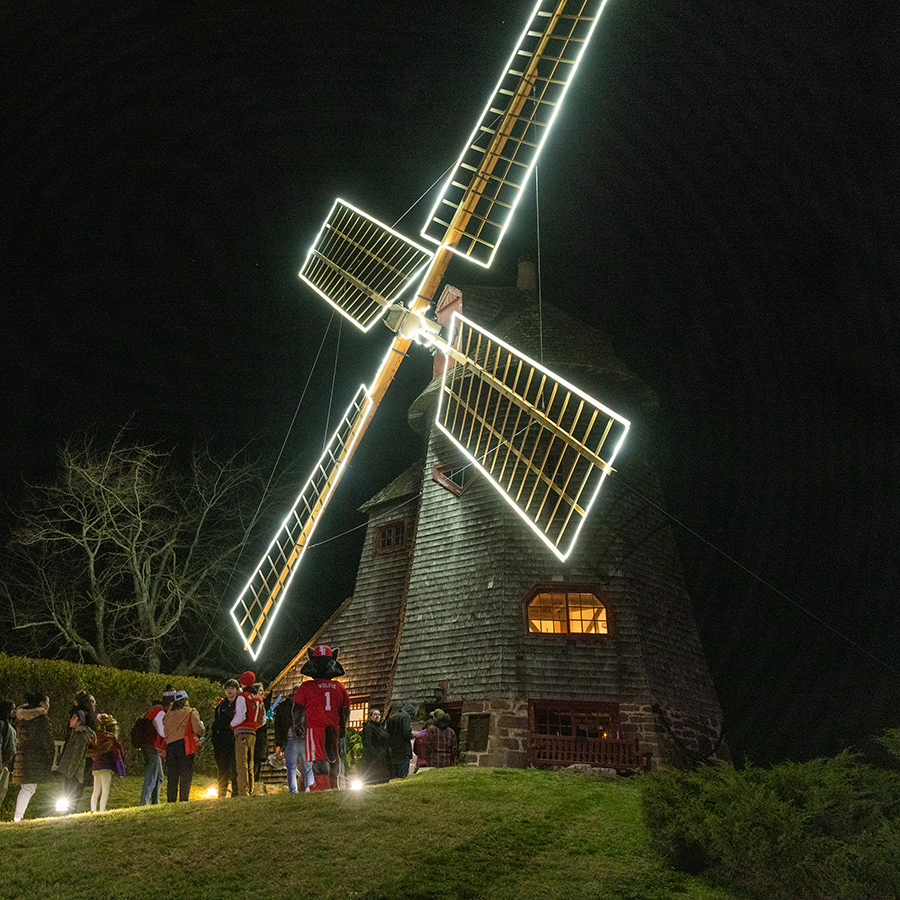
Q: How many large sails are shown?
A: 4